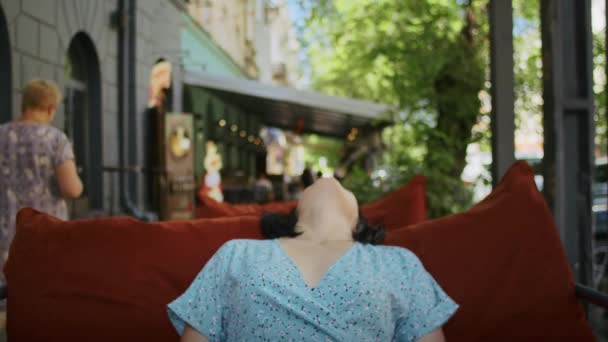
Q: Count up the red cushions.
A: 4